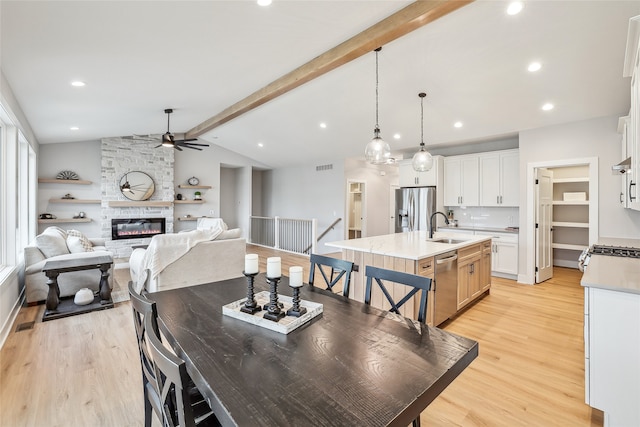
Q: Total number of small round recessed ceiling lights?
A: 10